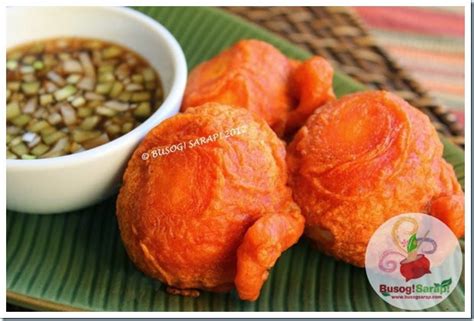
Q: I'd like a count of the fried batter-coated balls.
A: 3